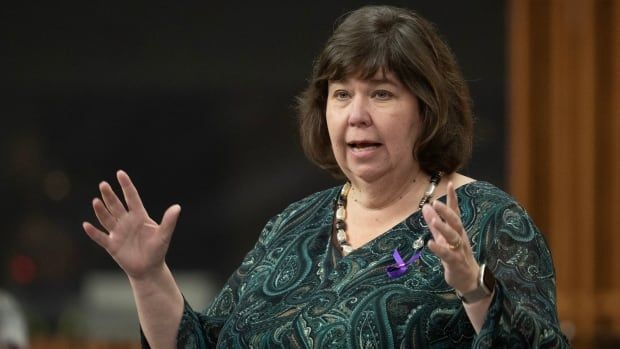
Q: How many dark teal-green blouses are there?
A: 1